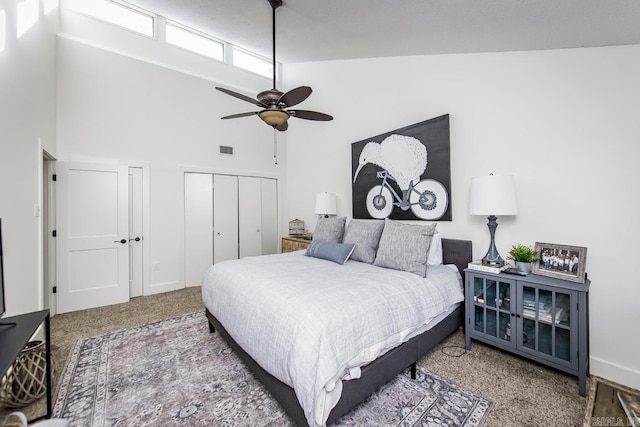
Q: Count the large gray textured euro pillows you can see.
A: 3